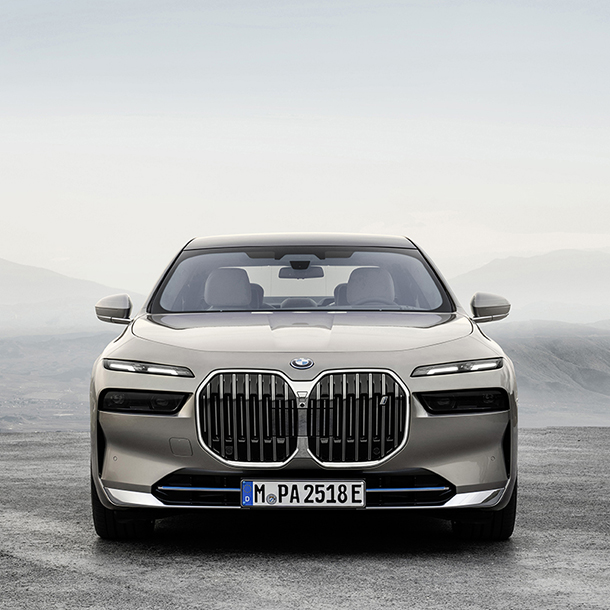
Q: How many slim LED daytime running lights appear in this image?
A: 2